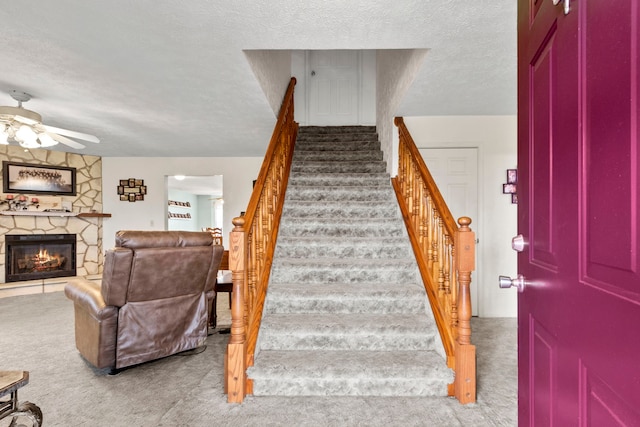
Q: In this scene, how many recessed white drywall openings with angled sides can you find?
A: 1